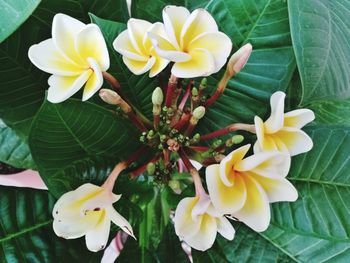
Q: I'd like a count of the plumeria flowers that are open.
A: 7